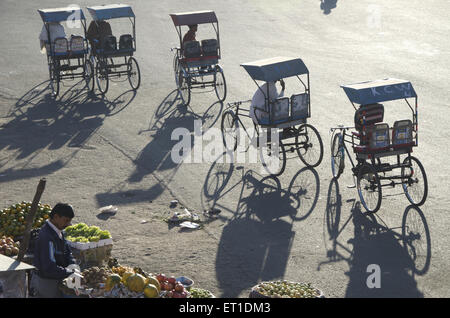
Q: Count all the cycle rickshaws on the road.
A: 5